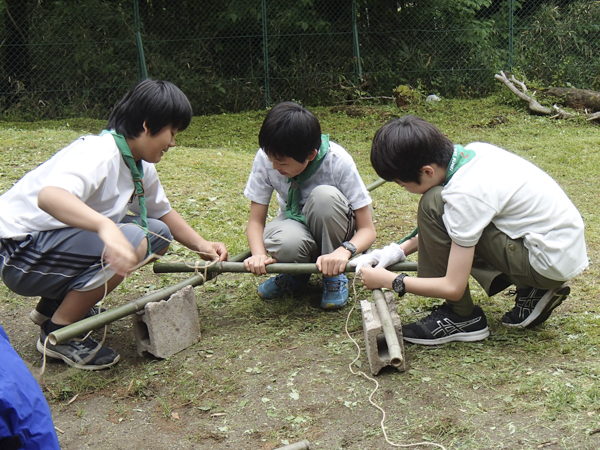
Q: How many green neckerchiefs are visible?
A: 3